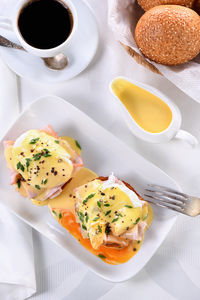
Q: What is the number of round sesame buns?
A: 2